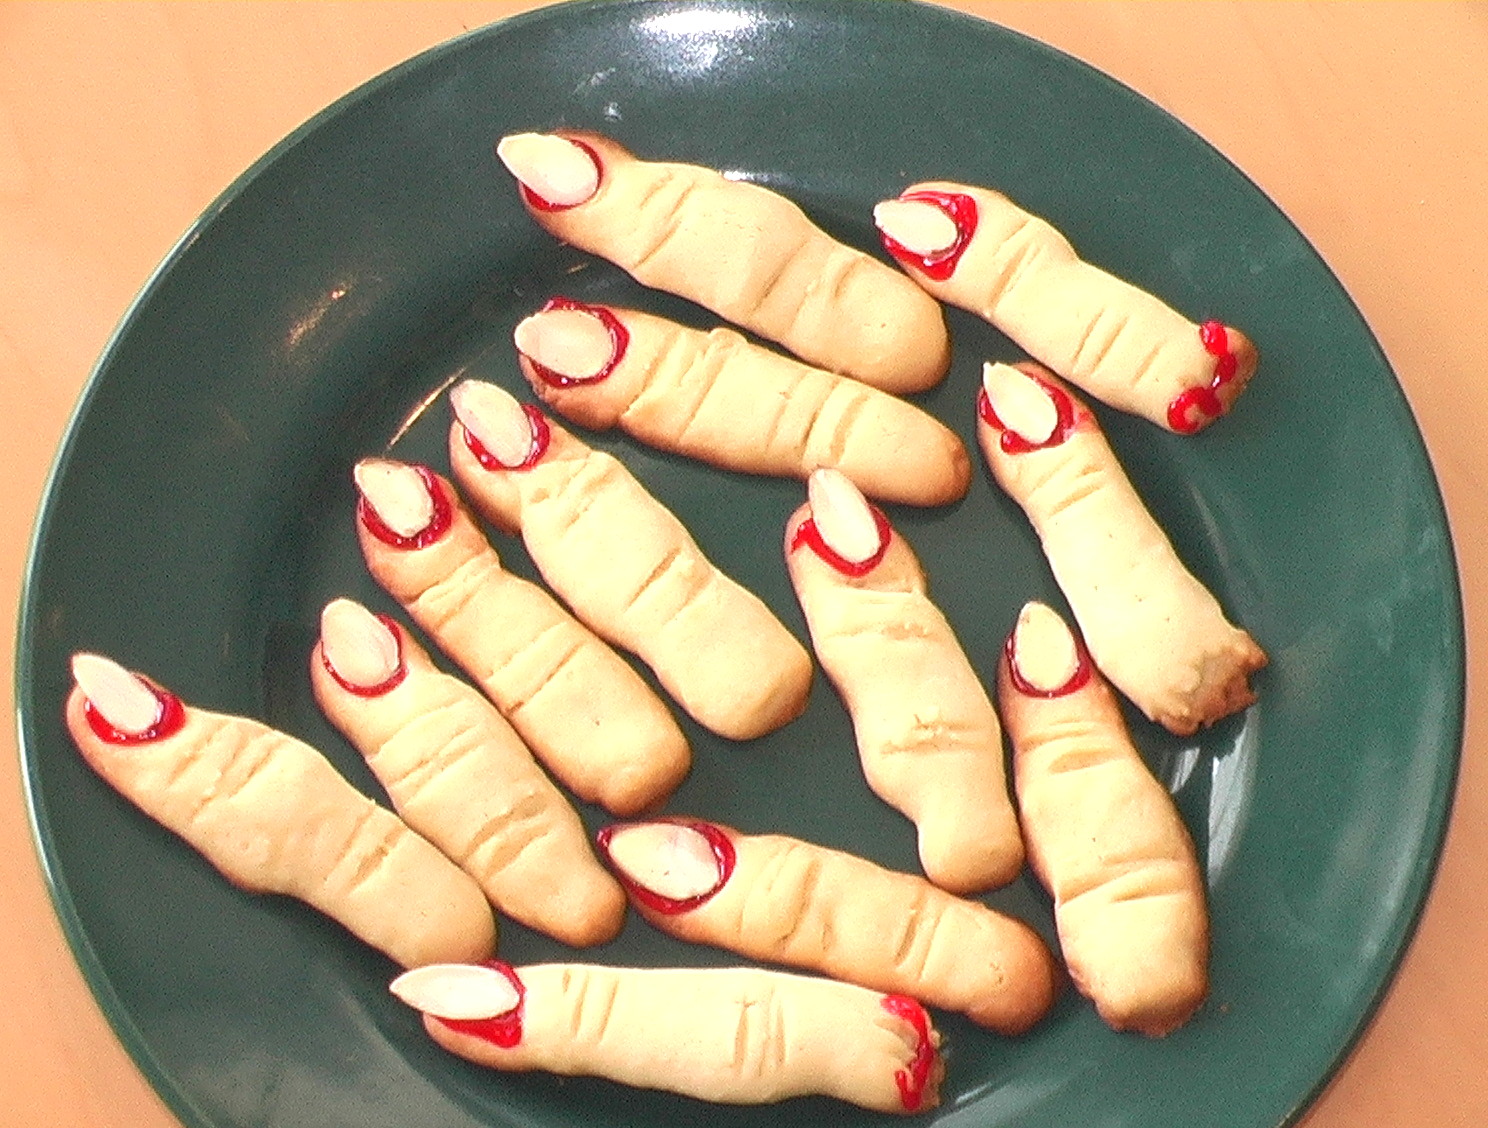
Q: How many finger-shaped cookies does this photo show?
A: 12